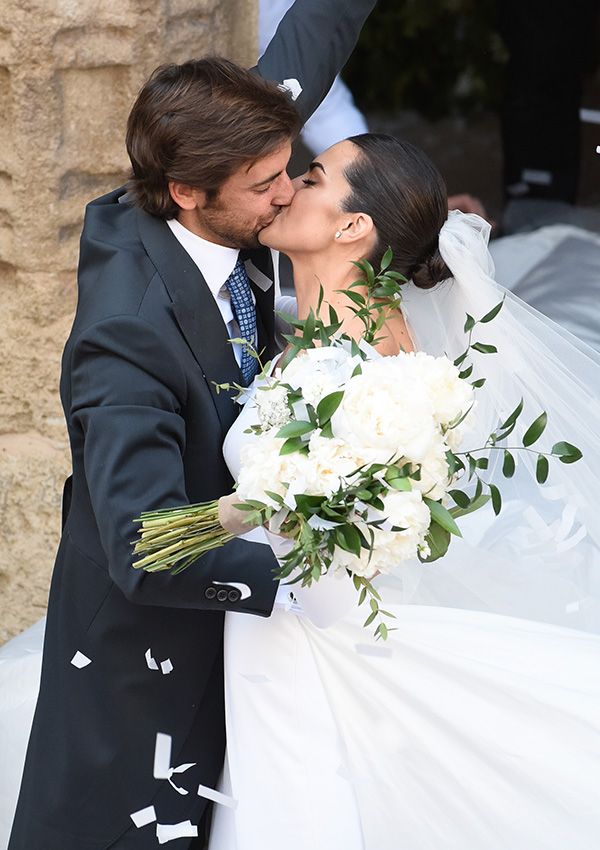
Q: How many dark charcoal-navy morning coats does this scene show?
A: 1